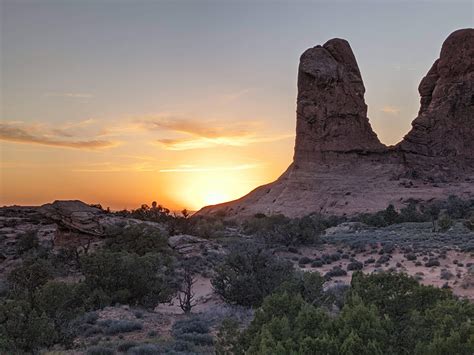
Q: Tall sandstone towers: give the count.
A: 2